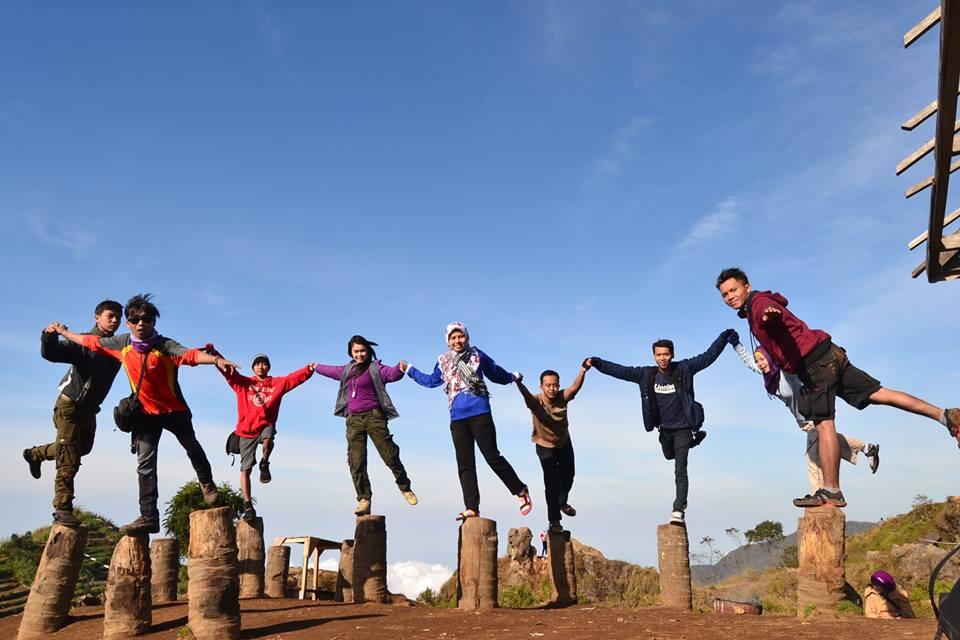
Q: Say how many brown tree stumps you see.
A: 12